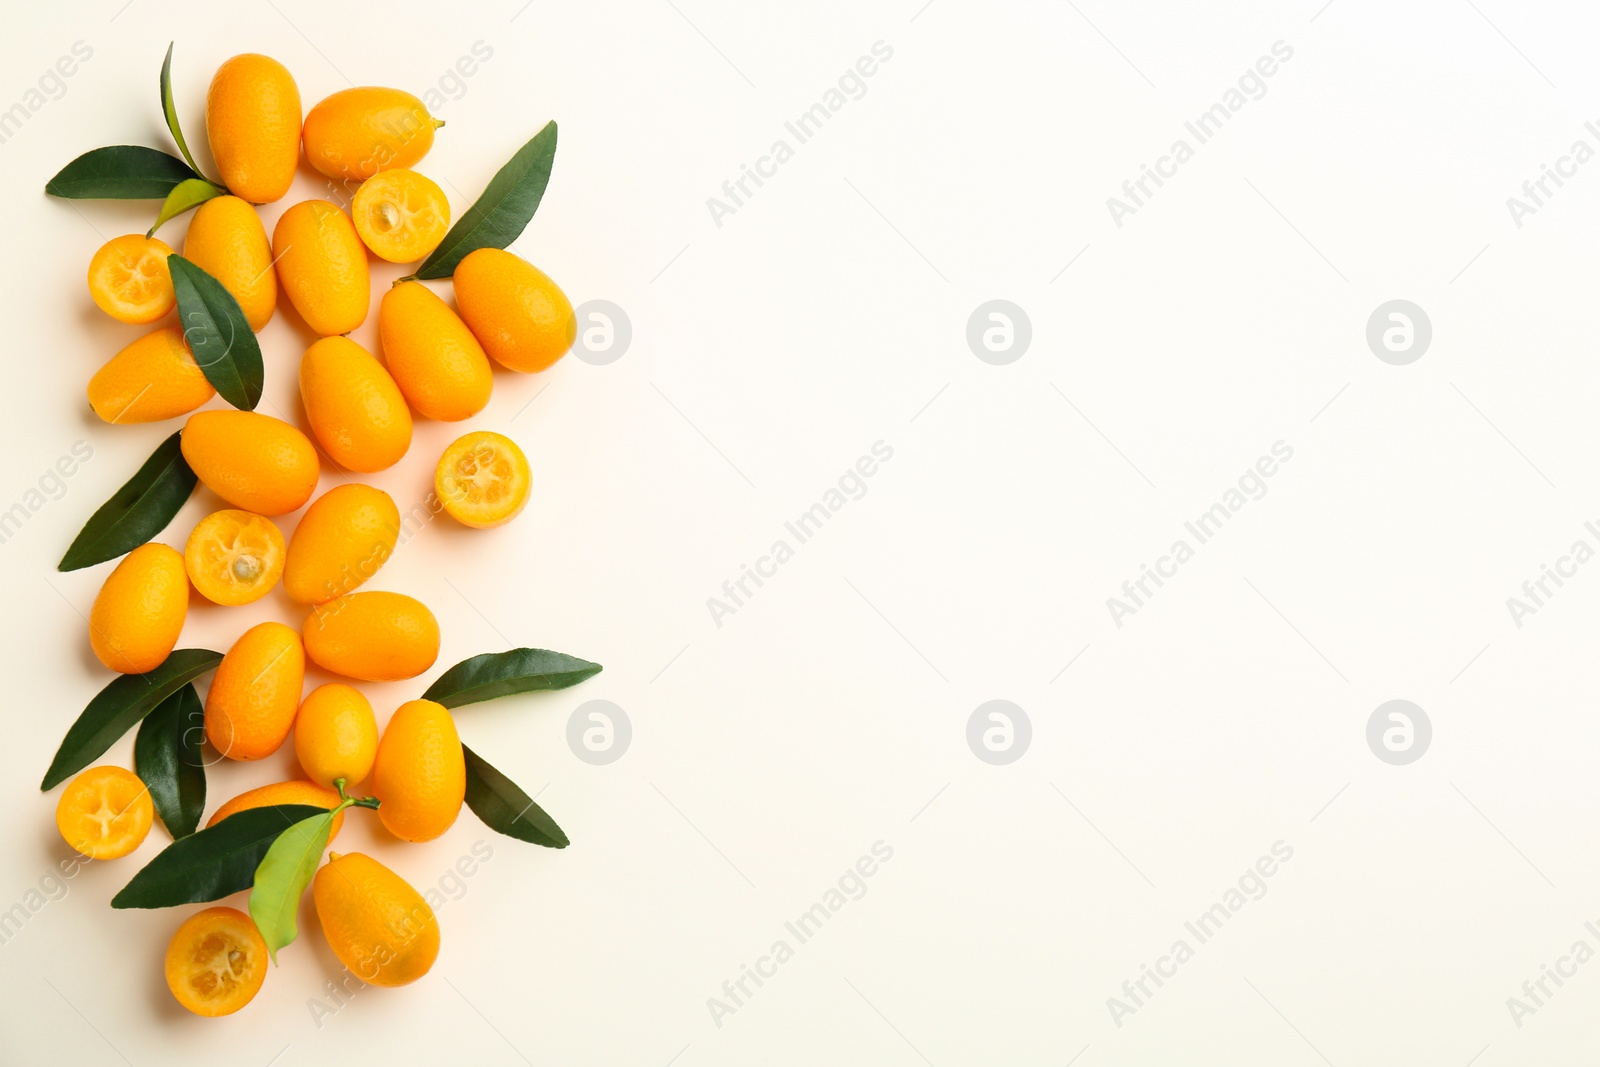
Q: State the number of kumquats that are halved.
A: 6